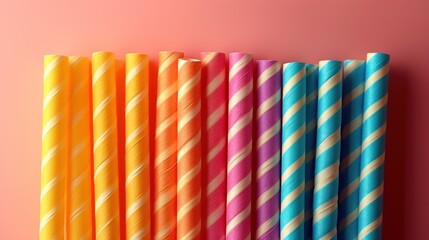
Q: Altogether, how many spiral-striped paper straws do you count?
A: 14